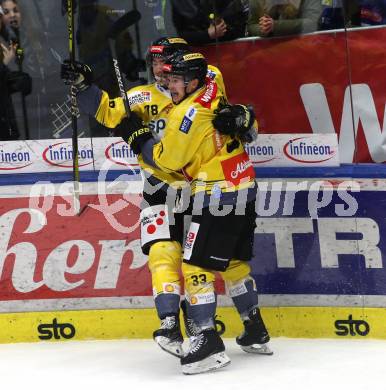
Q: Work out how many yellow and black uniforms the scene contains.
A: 2